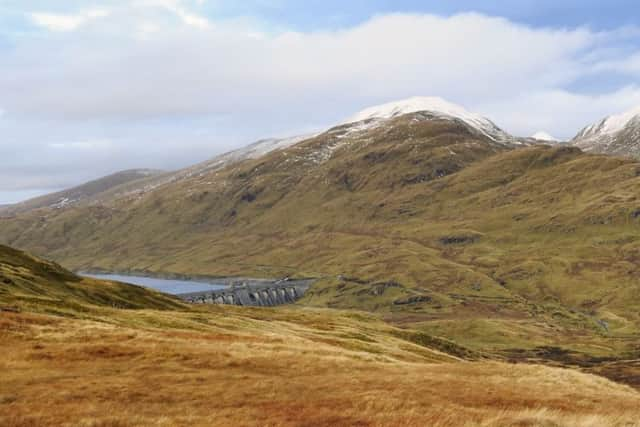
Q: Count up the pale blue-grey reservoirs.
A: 1